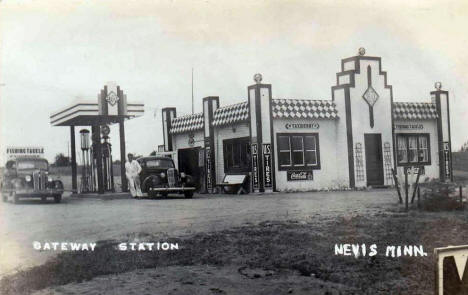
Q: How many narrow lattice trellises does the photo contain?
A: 2